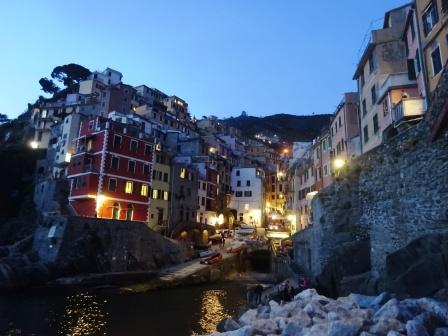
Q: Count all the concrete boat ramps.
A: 1